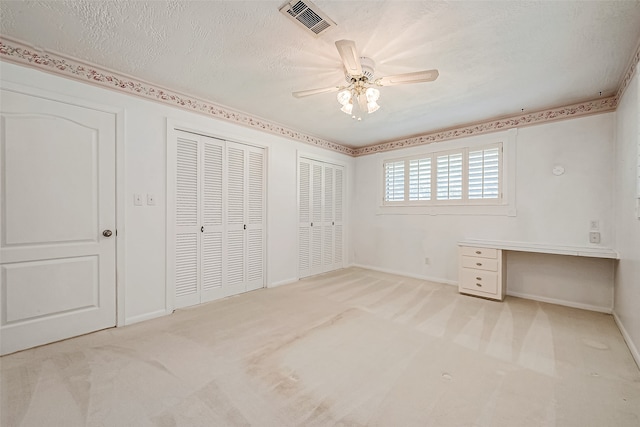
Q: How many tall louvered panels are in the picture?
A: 8